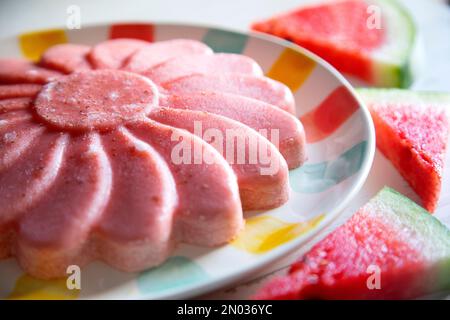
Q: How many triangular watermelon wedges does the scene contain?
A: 3